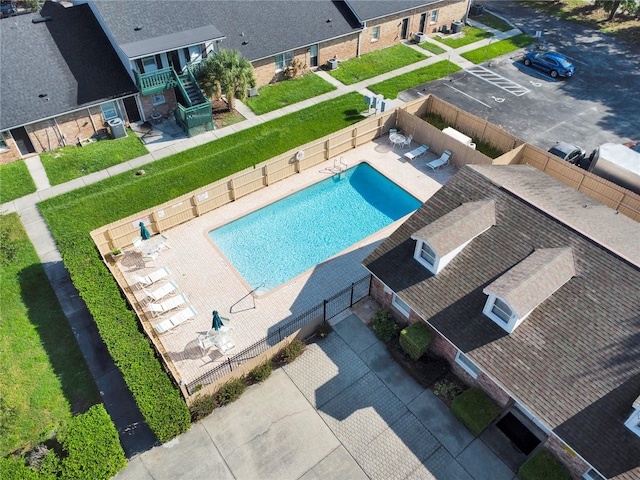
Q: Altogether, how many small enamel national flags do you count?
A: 0